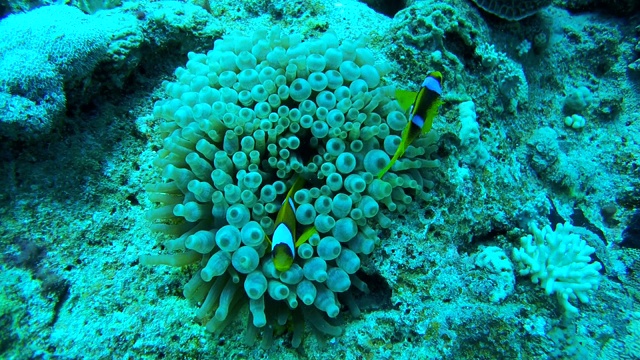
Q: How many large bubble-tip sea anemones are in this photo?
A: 1